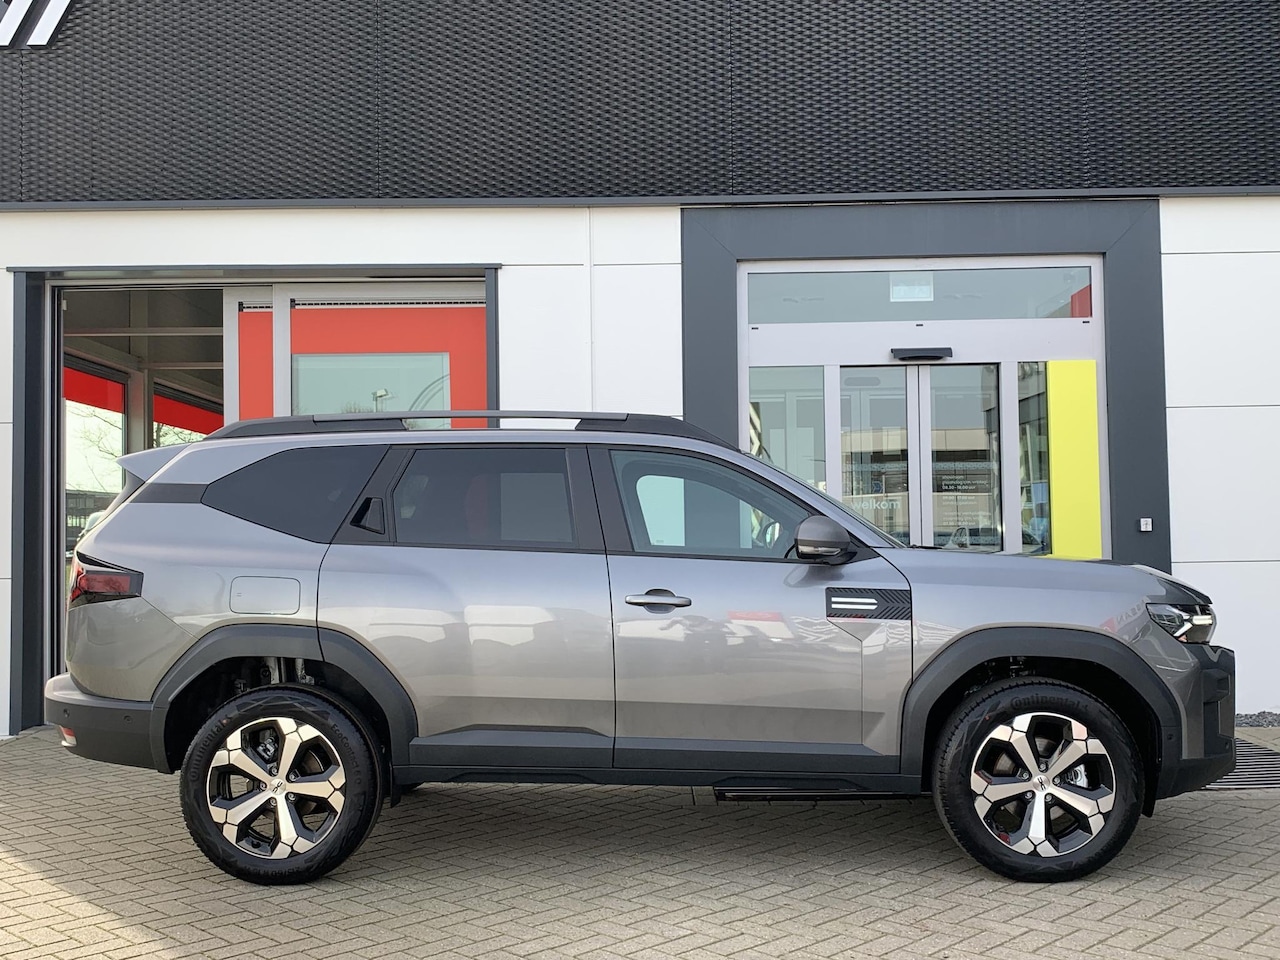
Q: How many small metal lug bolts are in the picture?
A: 10